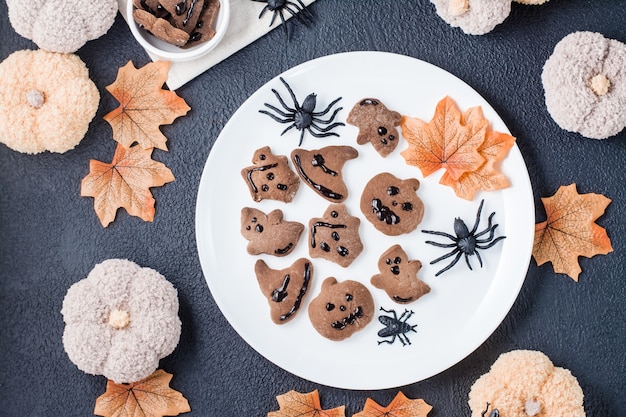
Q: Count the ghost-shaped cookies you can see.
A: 3